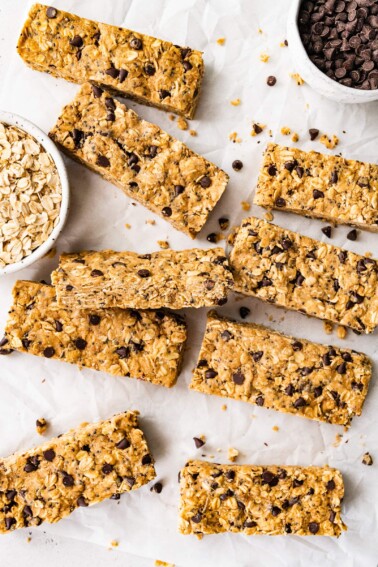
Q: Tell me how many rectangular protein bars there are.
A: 9